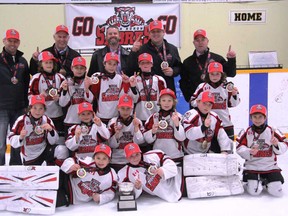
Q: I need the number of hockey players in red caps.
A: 13